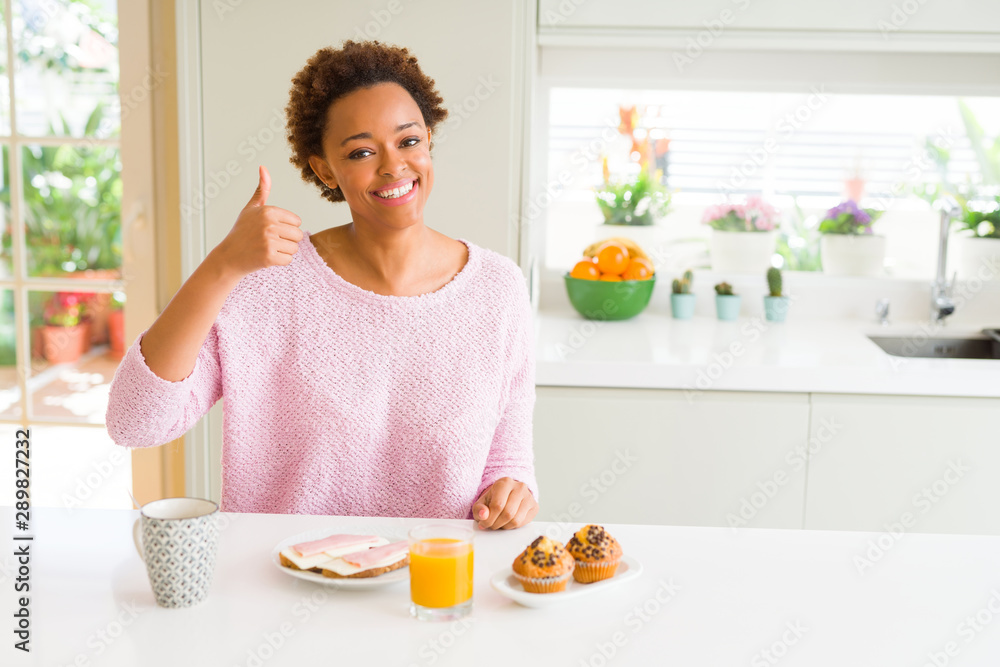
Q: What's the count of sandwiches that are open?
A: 2